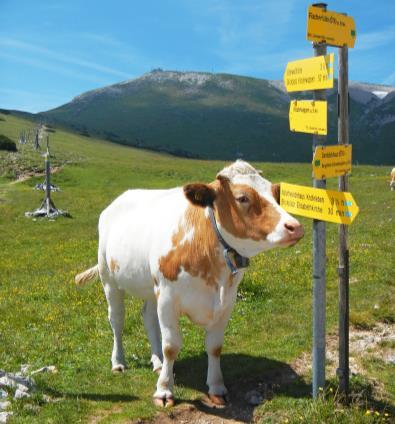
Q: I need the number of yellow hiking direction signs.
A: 5